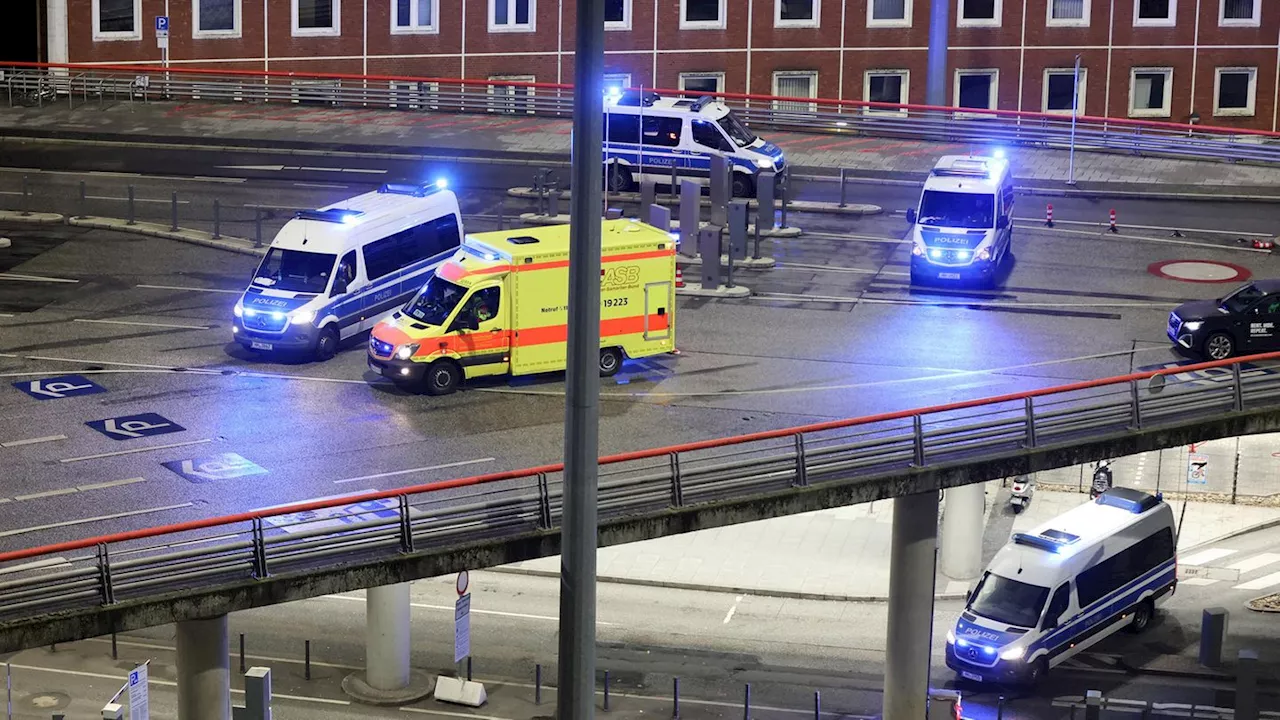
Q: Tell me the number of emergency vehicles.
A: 5